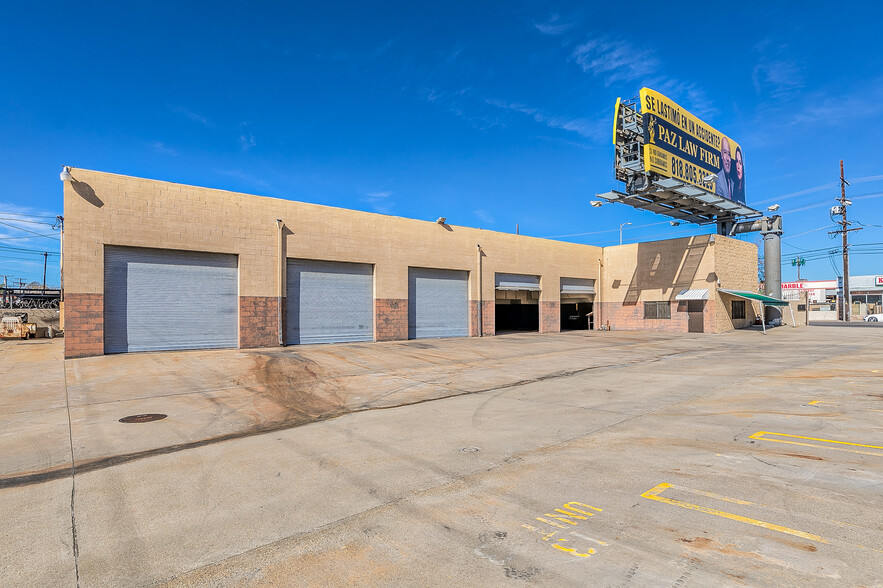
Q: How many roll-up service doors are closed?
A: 3